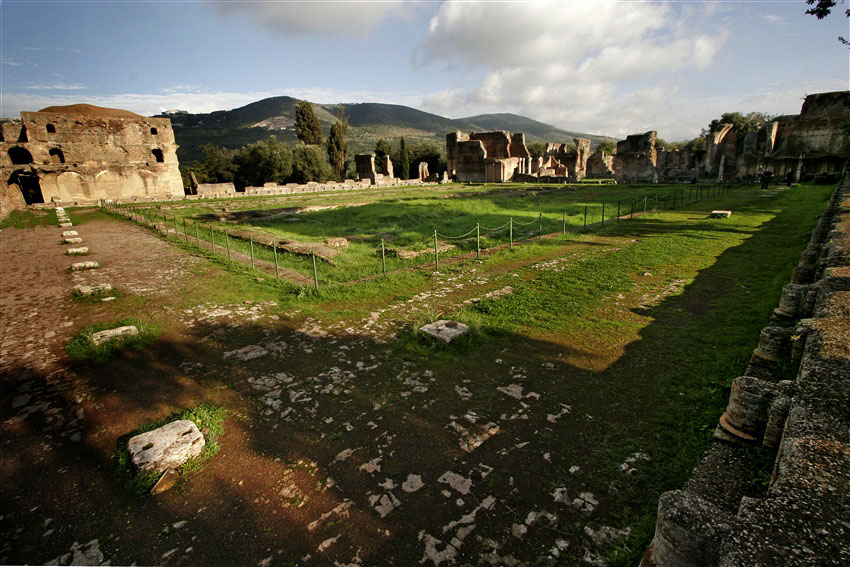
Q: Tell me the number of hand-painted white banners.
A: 0